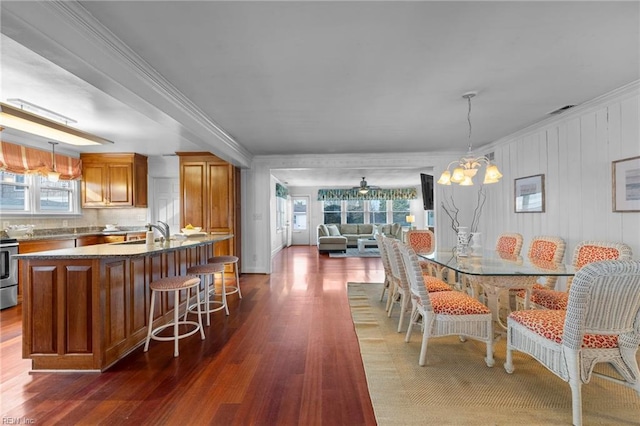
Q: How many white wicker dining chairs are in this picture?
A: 8